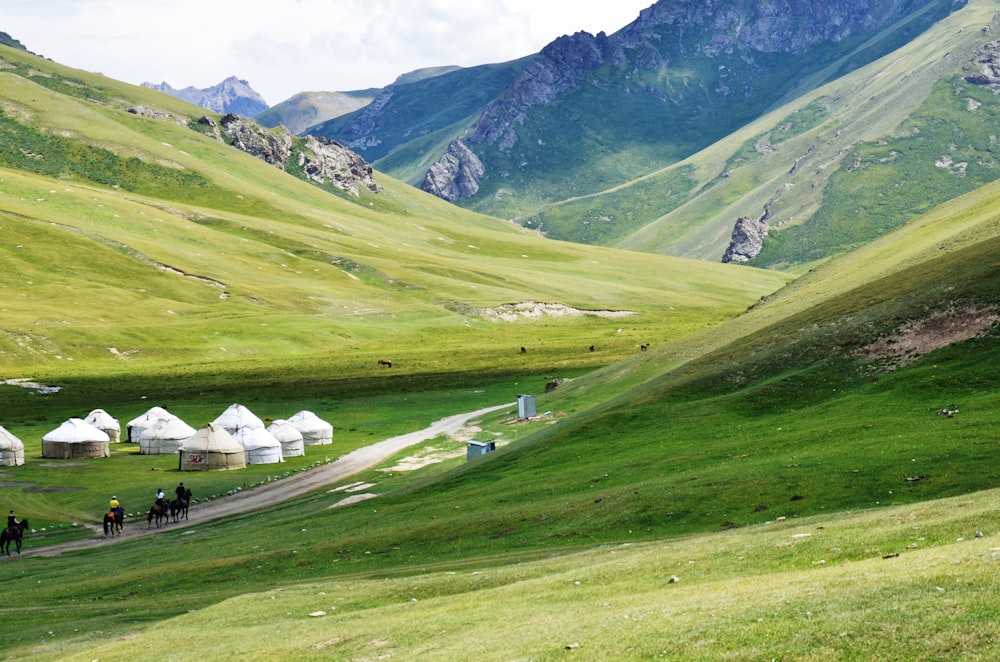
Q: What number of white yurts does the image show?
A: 10